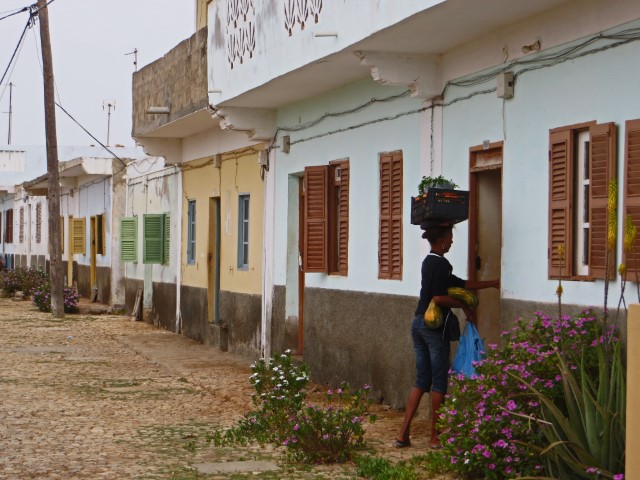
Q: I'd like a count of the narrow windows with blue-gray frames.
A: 2